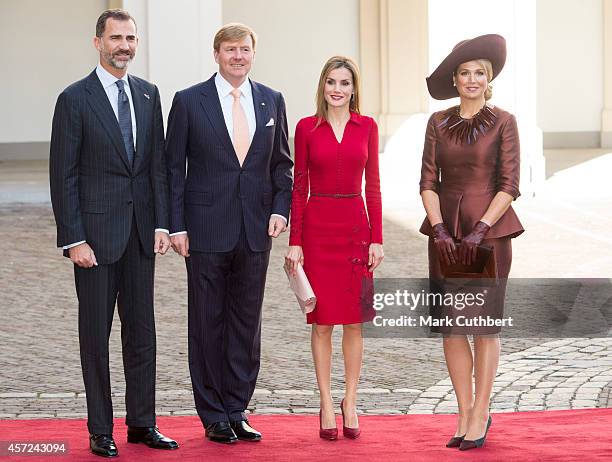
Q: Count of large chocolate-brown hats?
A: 1